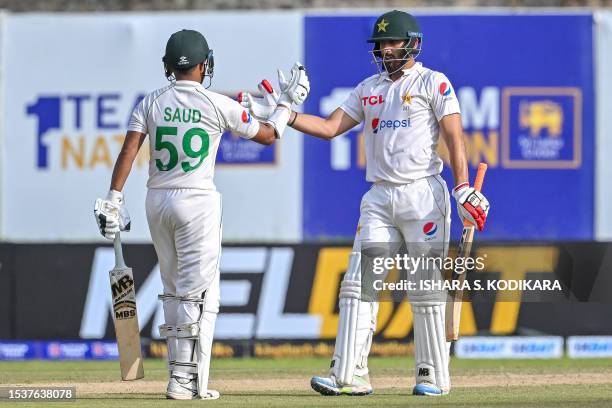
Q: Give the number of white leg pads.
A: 4